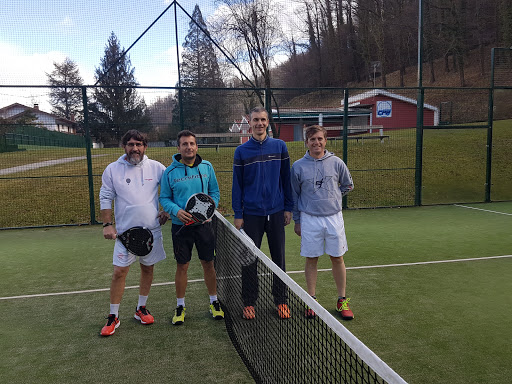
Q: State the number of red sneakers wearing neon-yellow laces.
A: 2